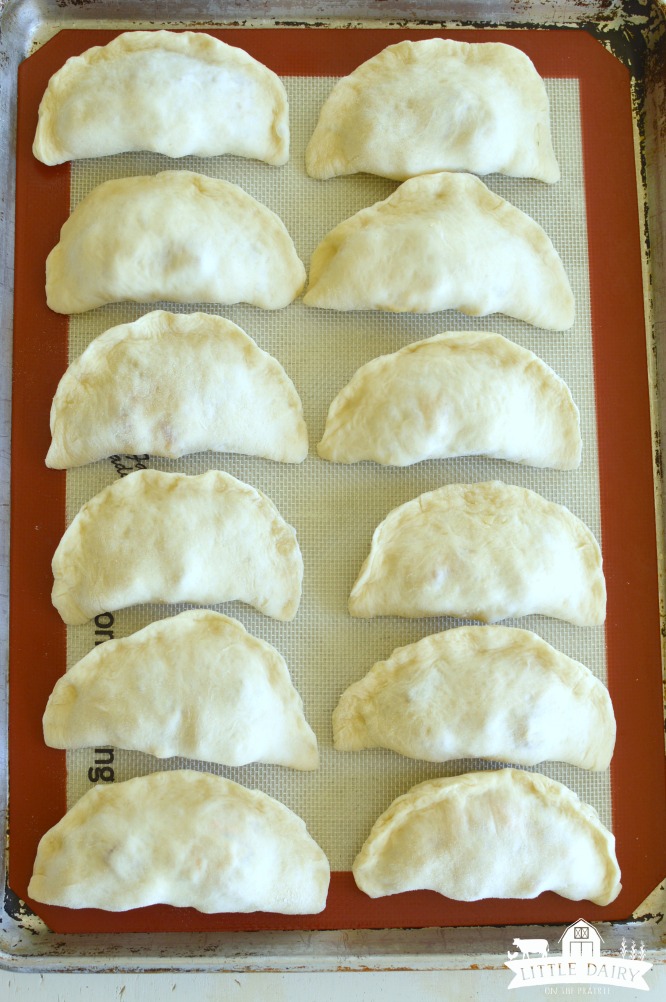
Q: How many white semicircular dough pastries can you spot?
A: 12